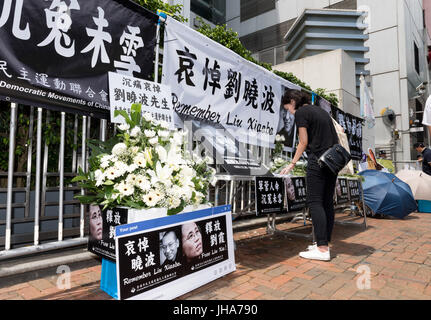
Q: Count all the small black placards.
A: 5